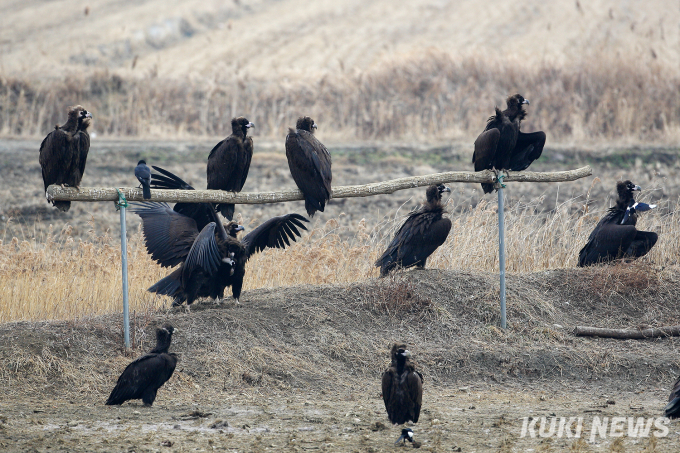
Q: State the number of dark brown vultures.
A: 11